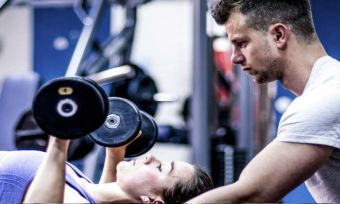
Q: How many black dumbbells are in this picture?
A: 2